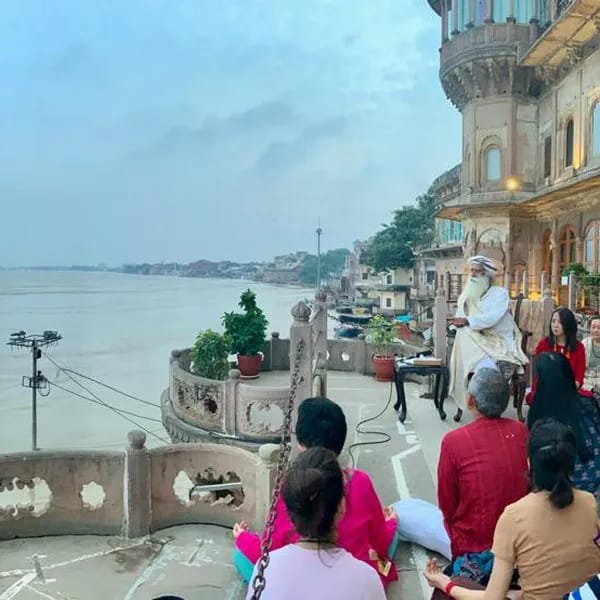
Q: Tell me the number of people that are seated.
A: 8